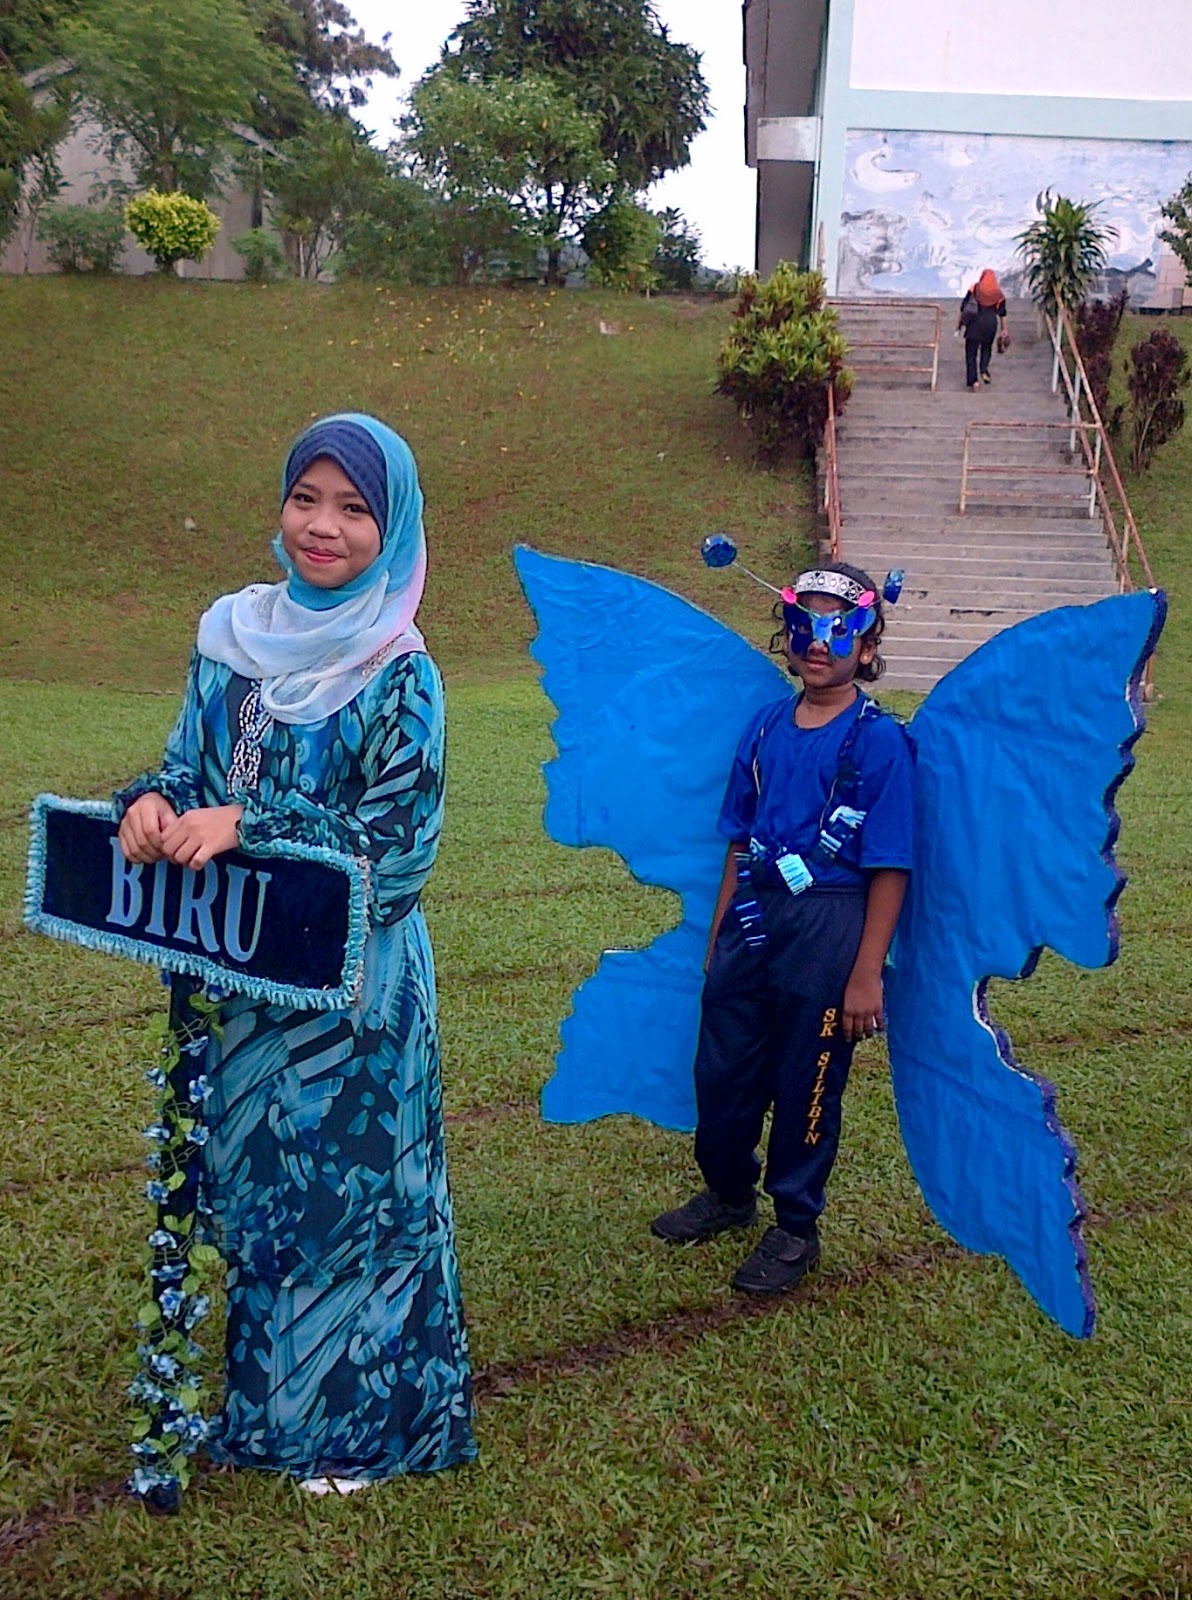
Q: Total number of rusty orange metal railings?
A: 4